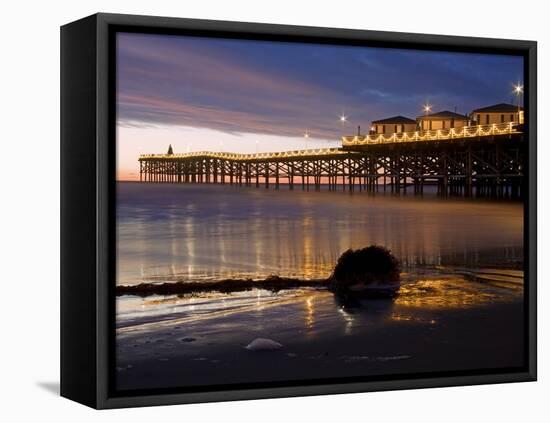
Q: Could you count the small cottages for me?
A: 3